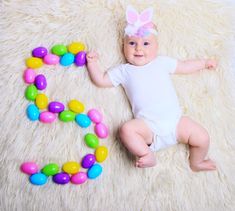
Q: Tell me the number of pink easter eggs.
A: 7